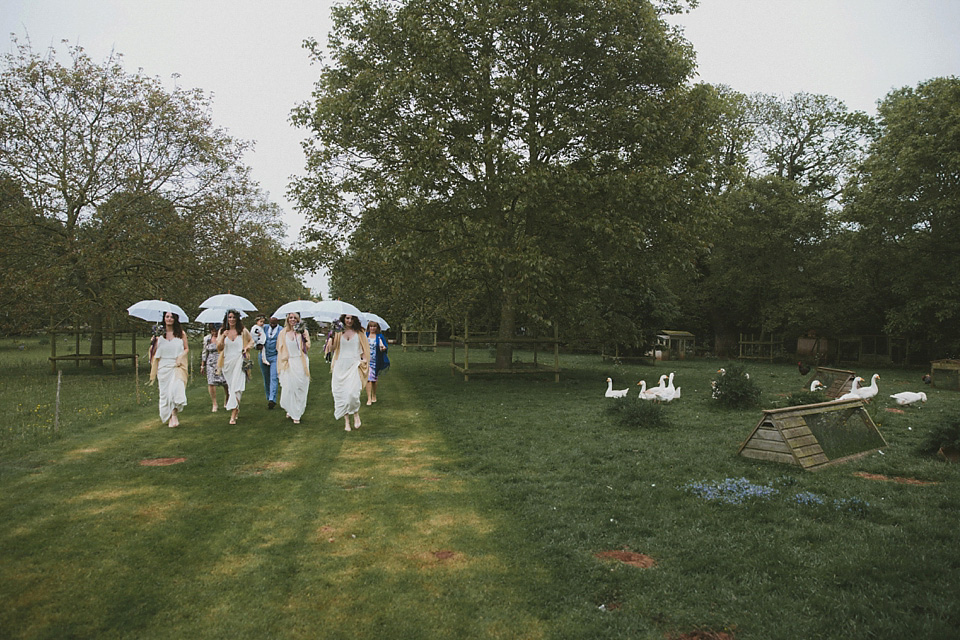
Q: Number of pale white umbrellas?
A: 6